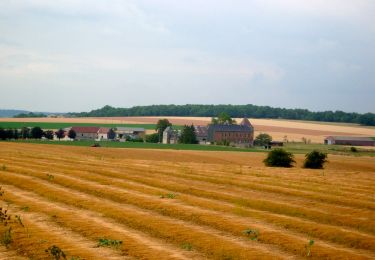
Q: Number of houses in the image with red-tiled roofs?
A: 2